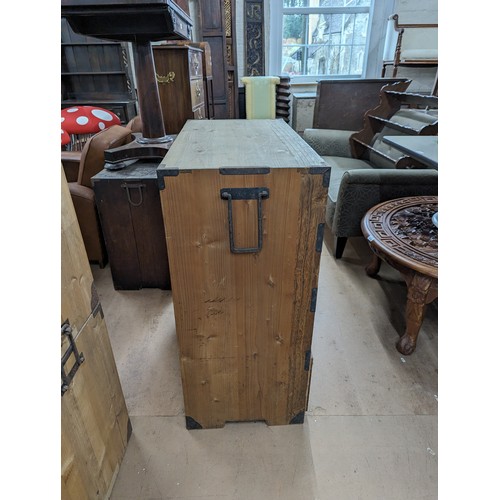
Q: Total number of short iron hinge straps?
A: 3